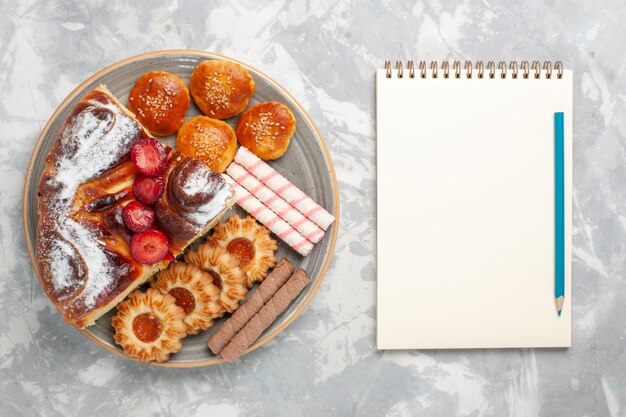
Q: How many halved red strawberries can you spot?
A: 4